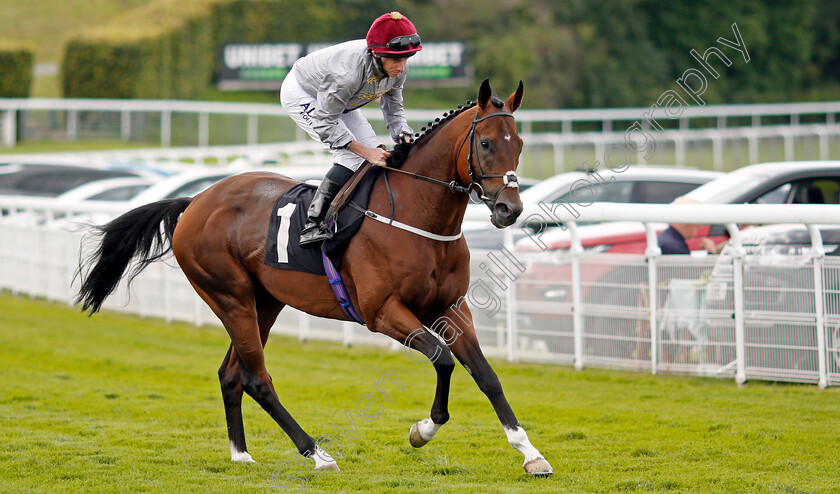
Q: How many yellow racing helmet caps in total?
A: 0